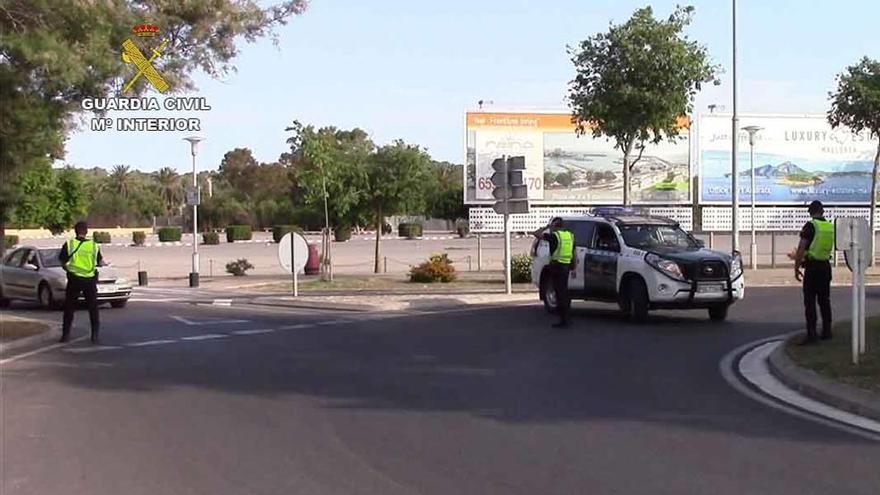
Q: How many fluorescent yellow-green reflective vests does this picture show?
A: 3